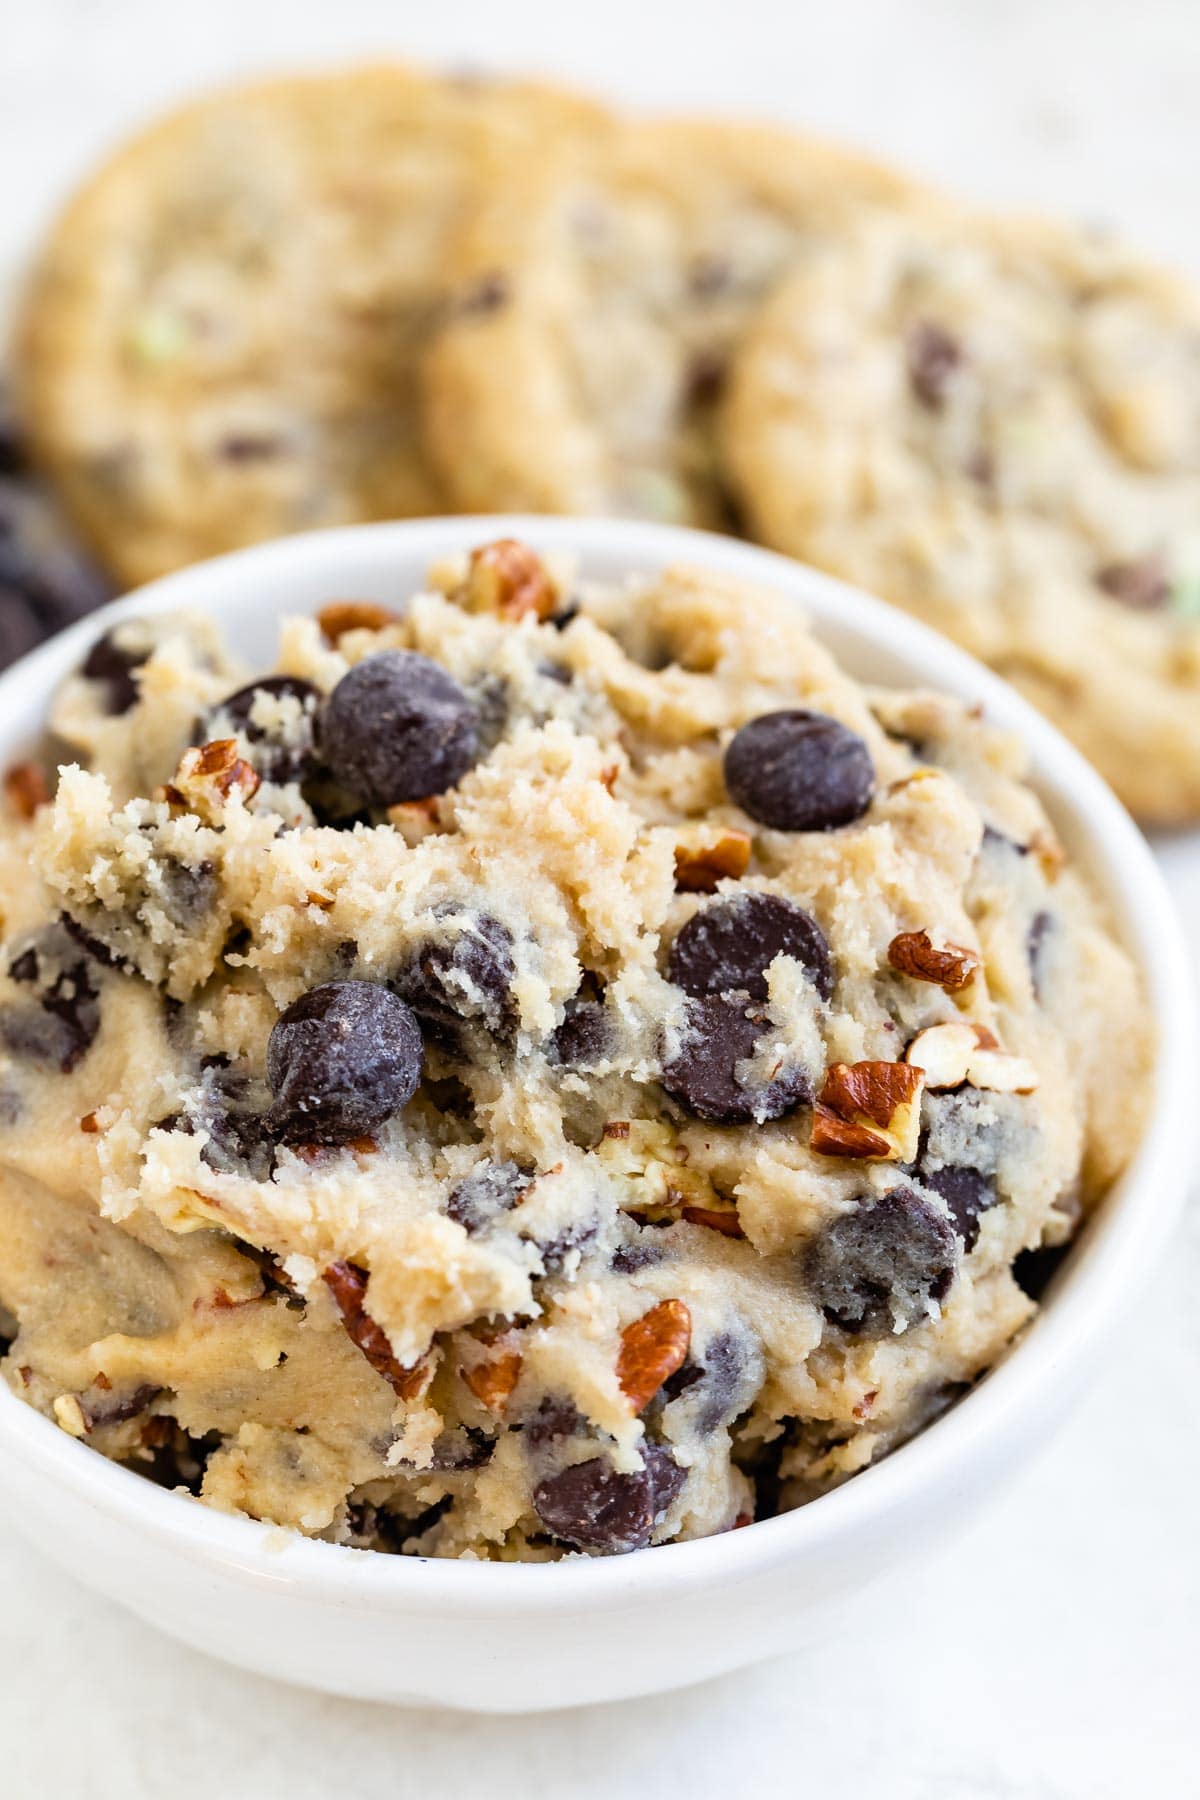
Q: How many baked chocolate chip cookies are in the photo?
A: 3